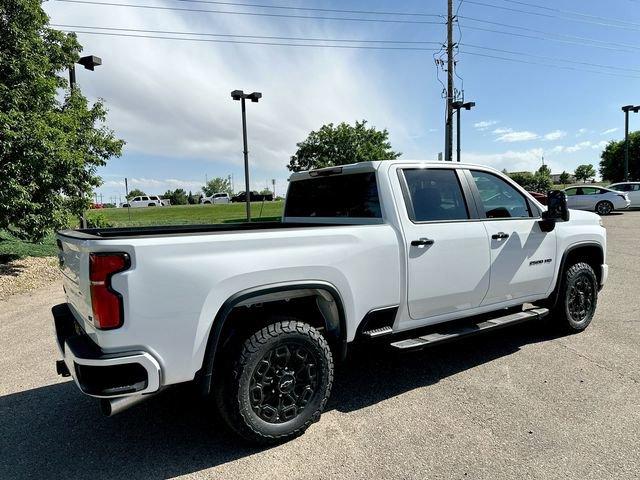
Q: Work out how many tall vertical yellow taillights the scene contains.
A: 0